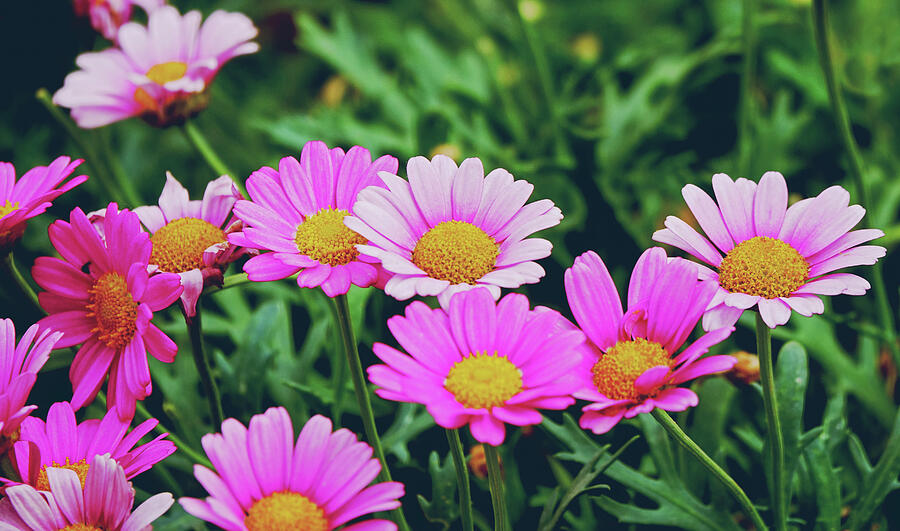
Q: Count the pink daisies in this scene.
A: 14